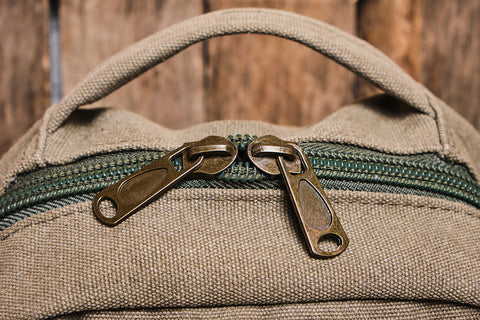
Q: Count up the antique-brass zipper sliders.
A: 2